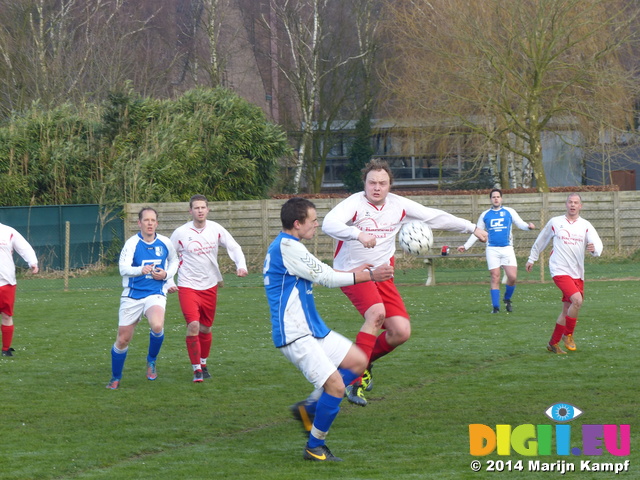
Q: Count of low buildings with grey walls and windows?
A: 1